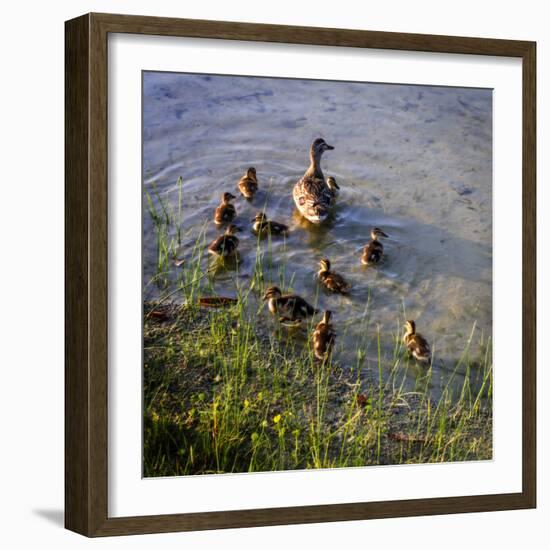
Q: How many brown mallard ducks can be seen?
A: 11